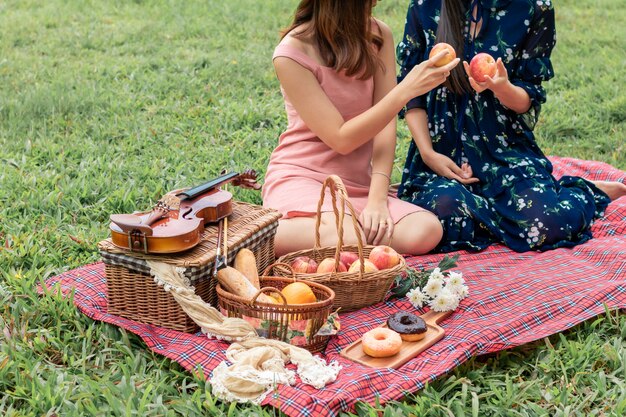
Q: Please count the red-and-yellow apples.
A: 7